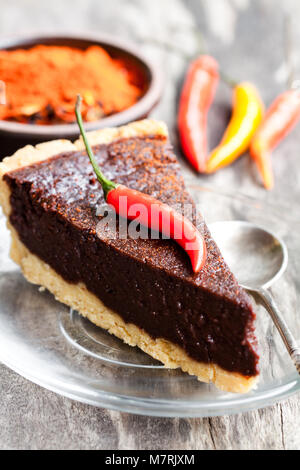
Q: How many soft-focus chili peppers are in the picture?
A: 3